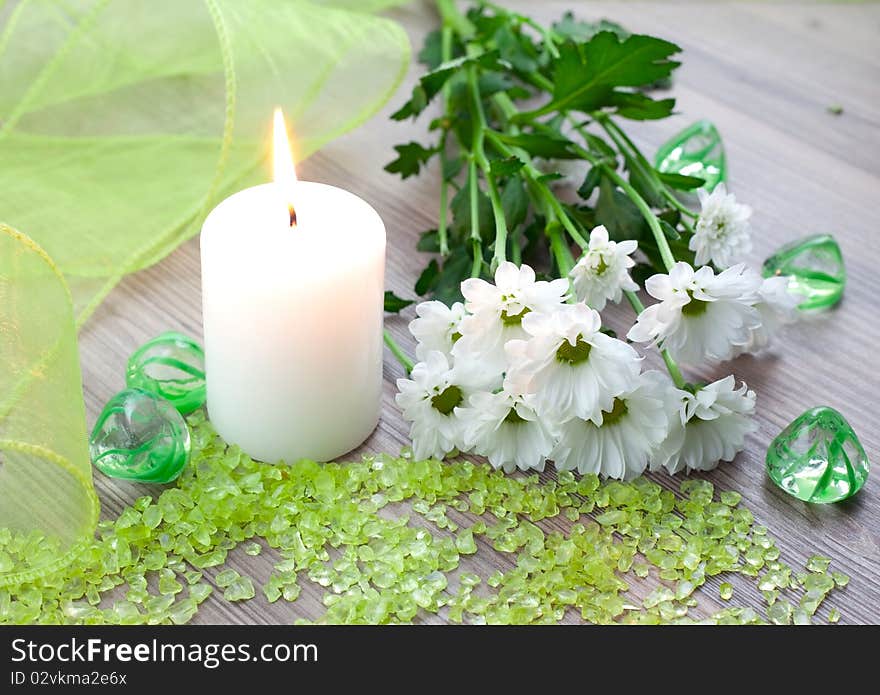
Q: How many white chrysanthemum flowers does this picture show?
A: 11